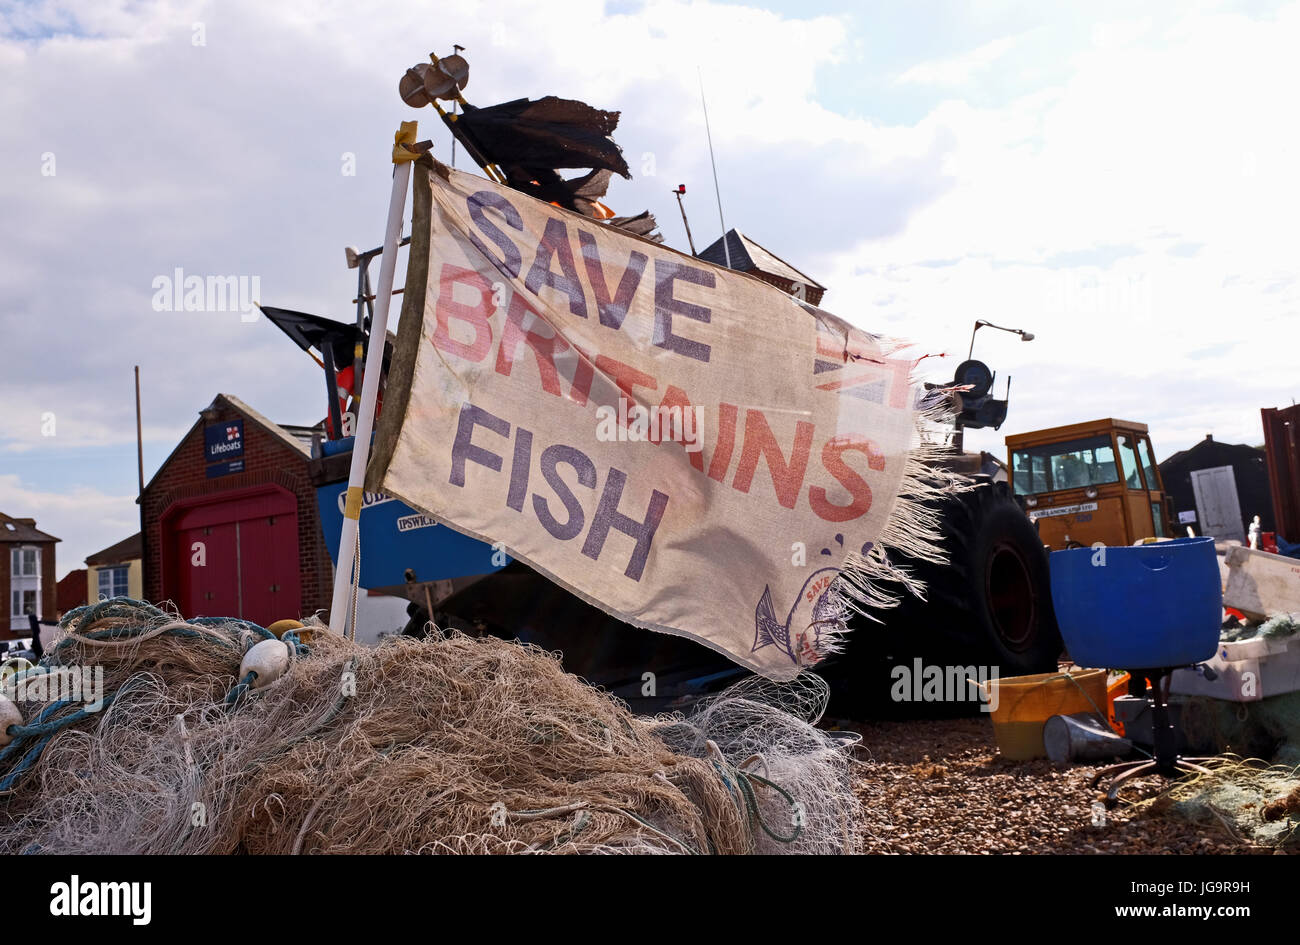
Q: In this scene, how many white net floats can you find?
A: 2